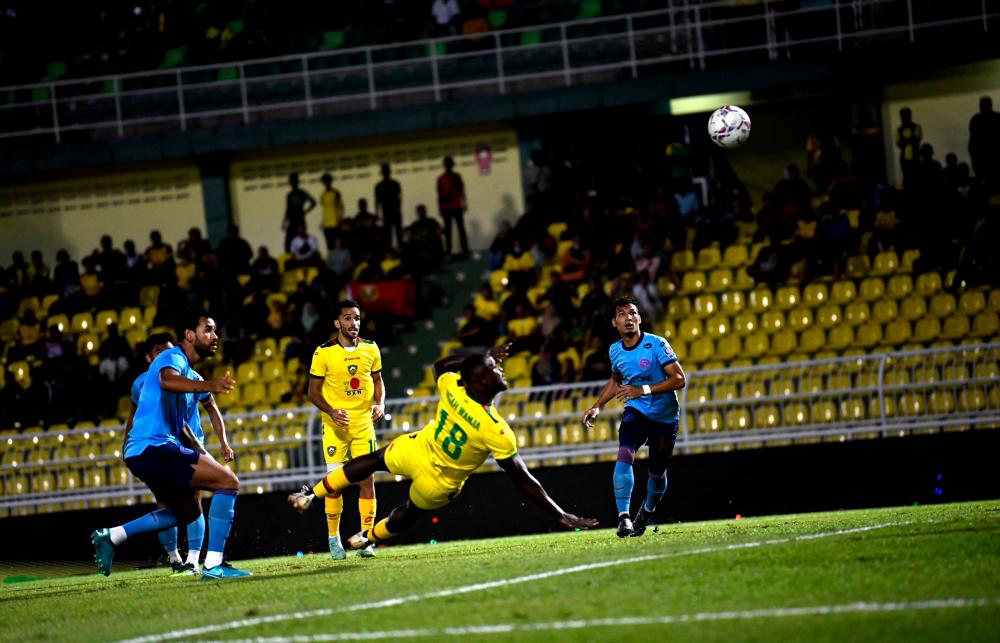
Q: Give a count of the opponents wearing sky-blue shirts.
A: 3